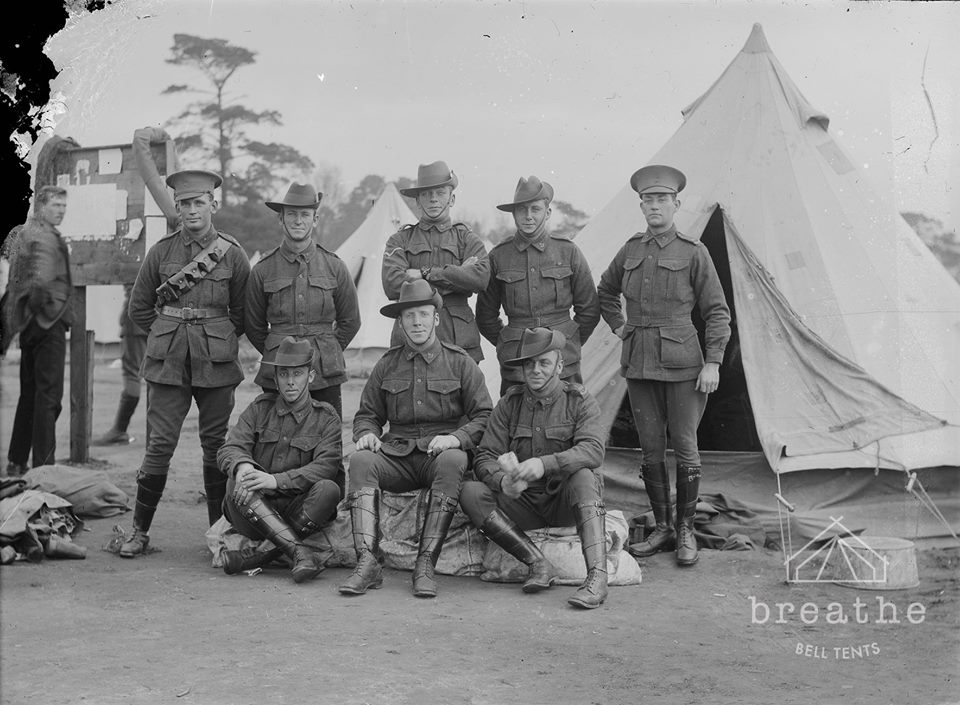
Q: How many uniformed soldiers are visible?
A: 8